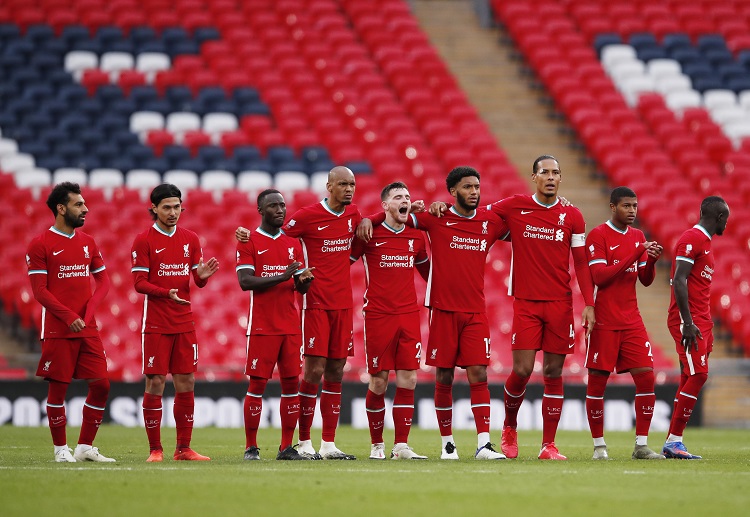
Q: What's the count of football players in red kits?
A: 9